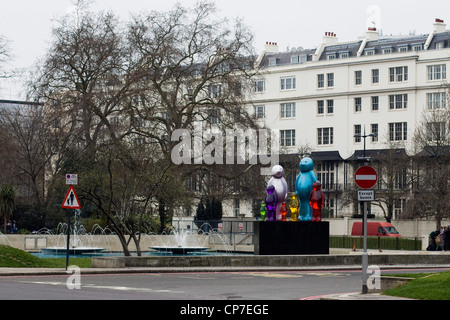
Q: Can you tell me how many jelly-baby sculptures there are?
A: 7